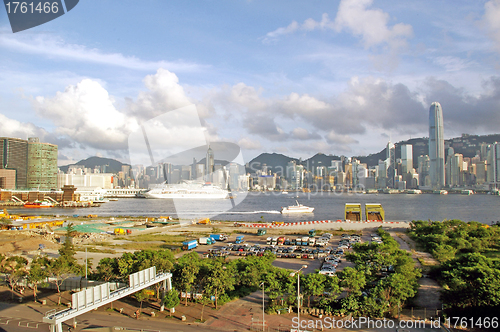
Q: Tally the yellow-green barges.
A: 2